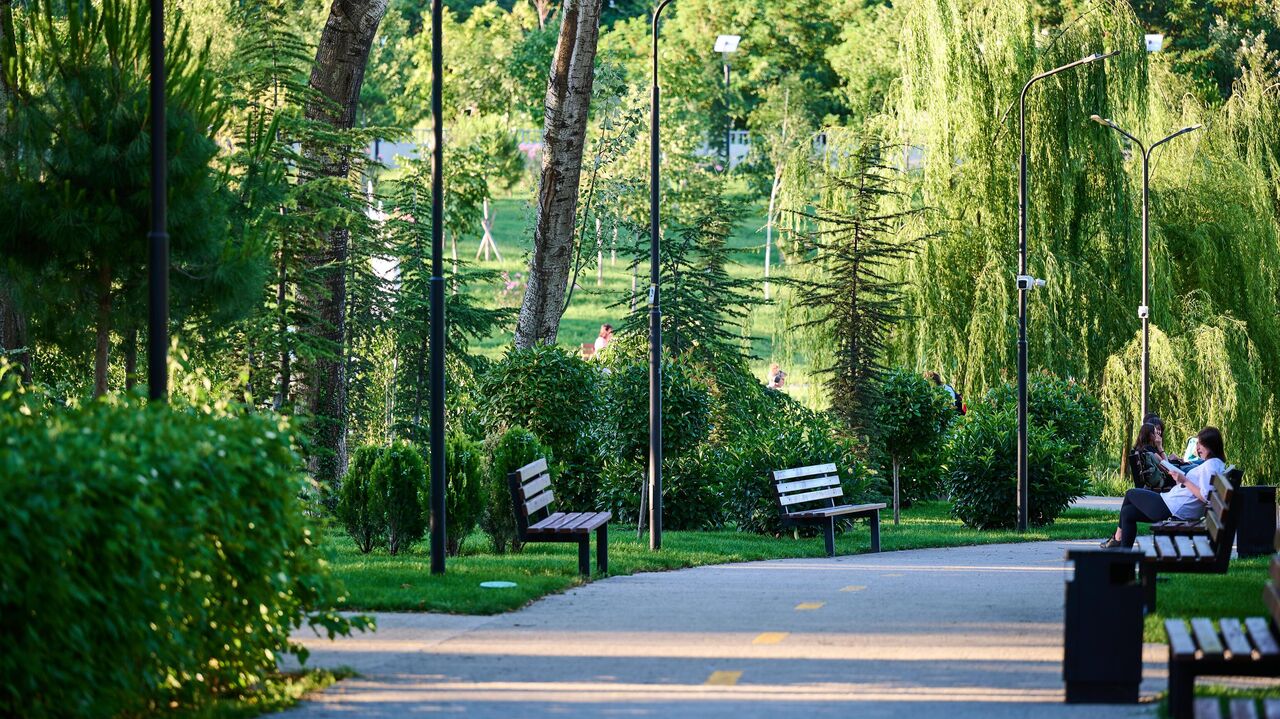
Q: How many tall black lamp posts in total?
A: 5